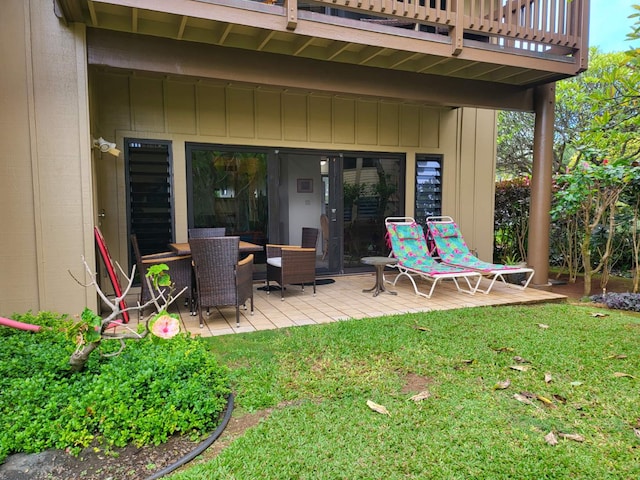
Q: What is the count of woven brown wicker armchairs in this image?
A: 4